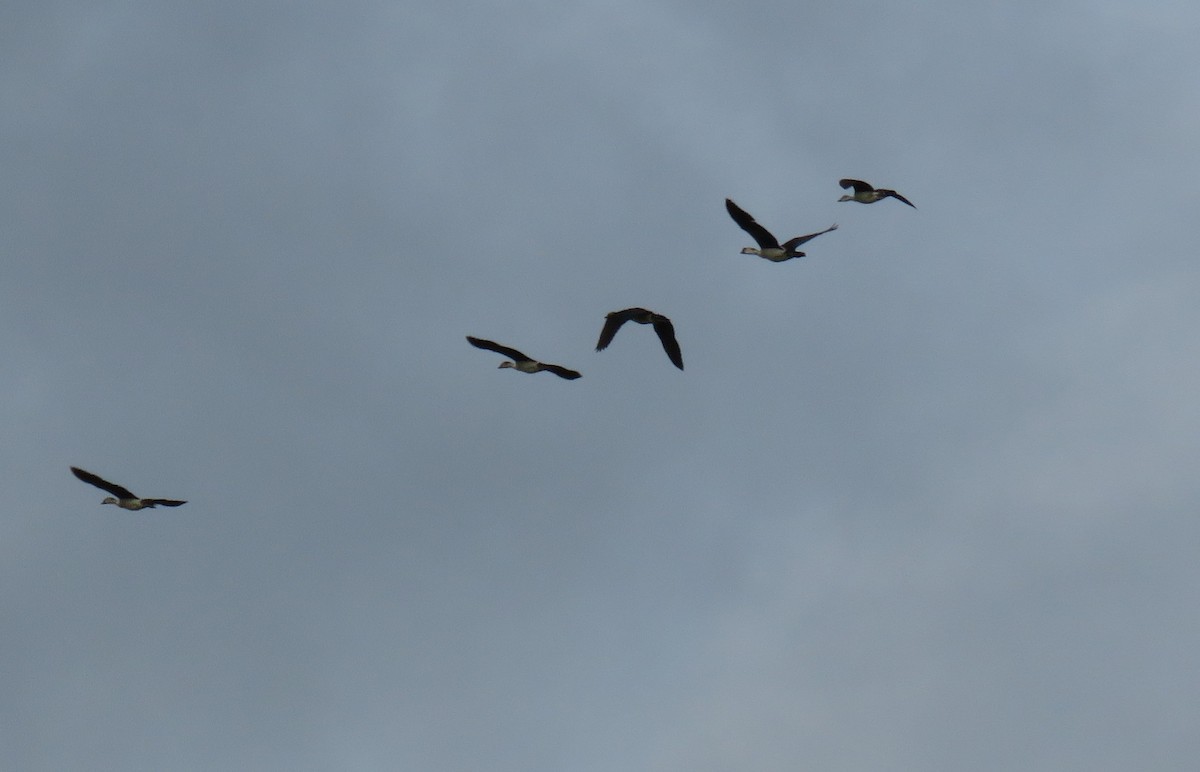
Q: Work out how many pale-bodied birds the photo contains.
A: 4